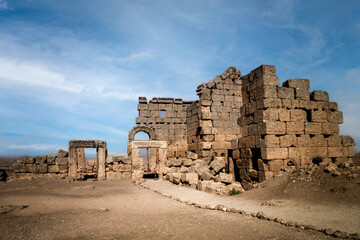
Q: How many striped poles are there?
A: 3